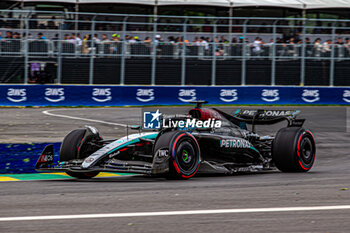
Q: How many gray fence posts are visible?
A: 11